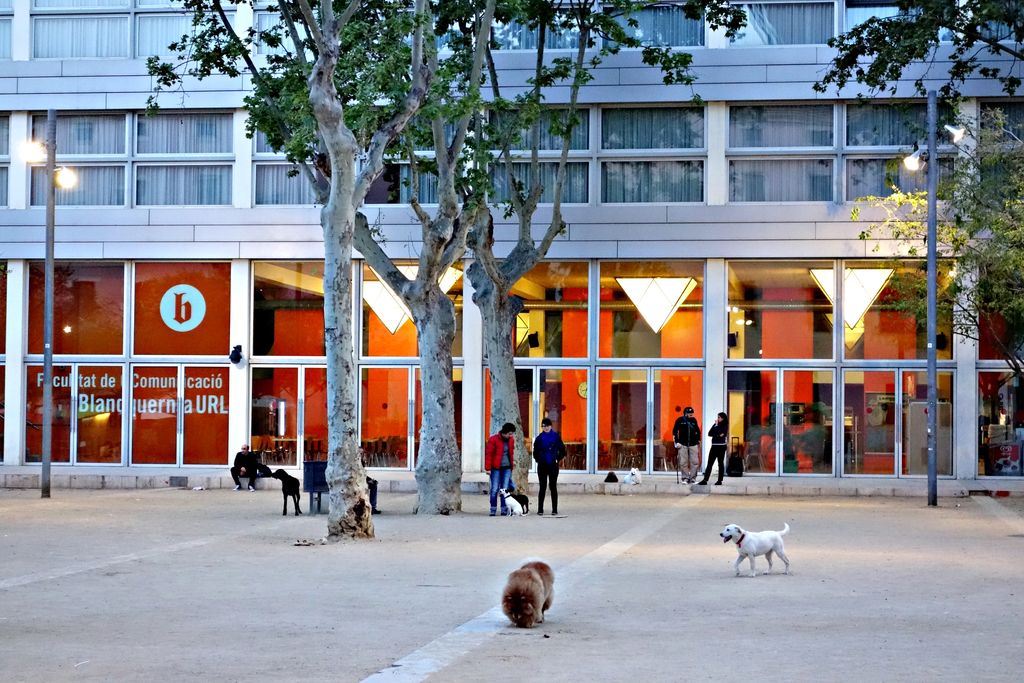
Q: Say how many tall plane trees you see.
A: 3